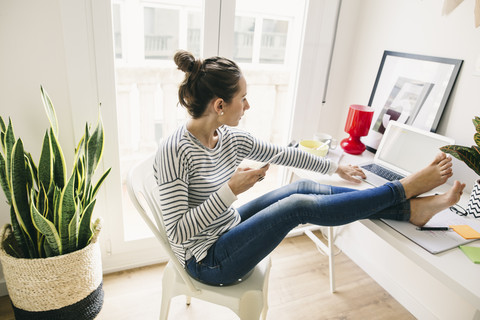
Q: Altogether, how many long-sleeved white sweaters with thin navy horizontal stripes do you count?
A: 1